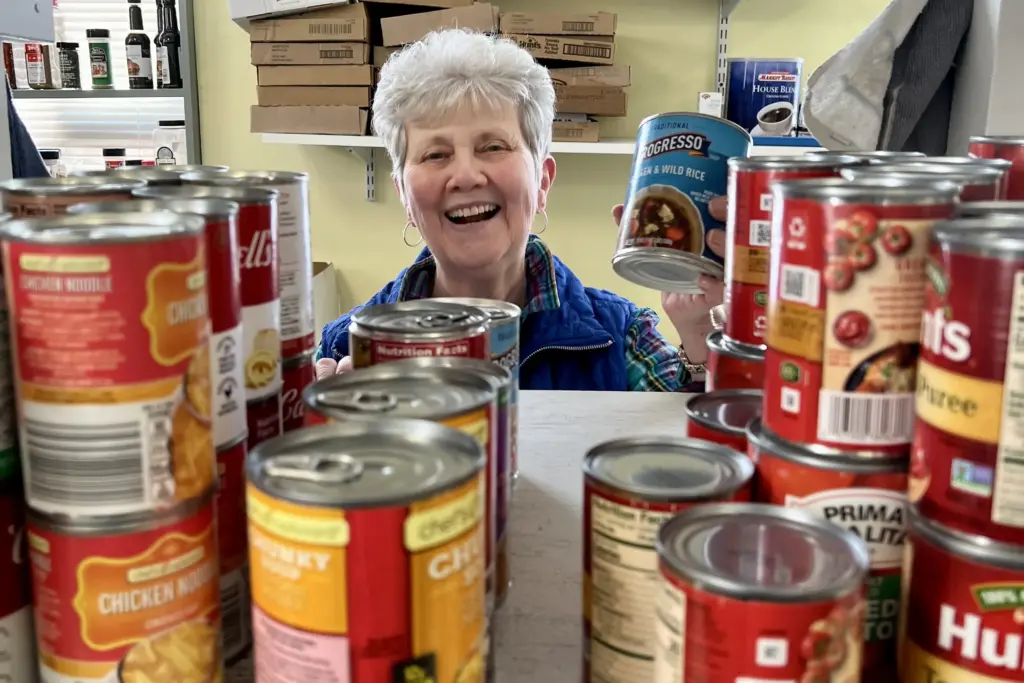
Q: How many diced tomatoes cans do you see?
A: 1